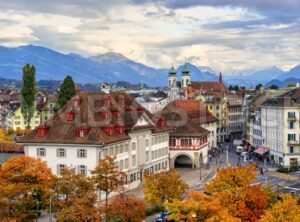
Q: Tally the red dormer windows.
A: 13